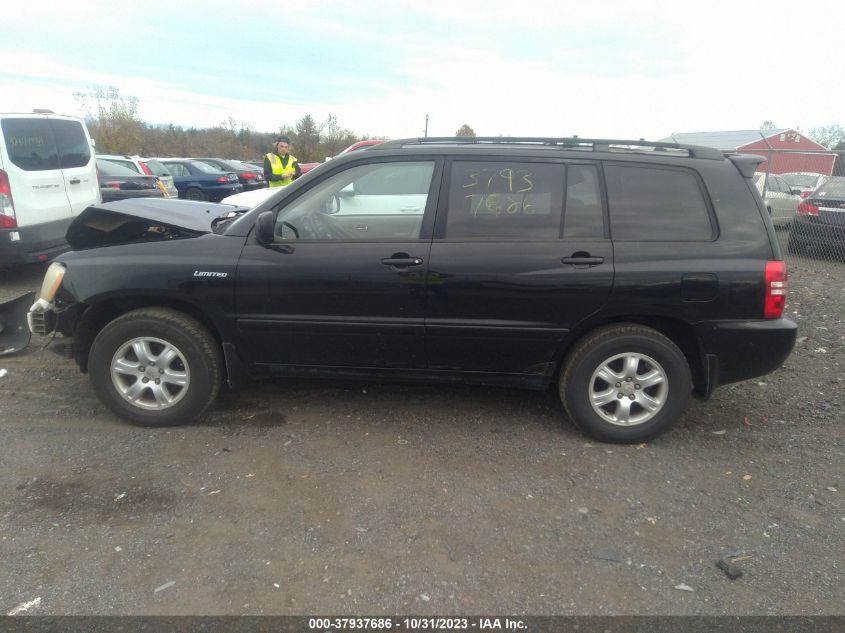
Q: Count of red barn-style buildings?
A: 1